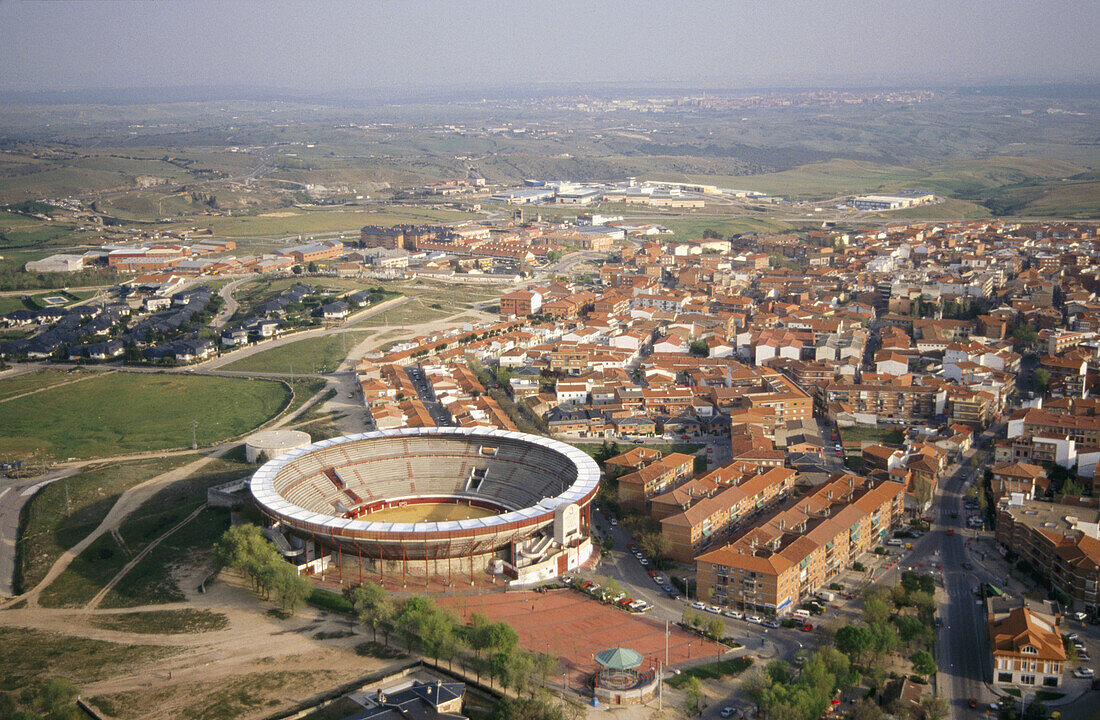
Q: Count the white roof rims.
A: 1